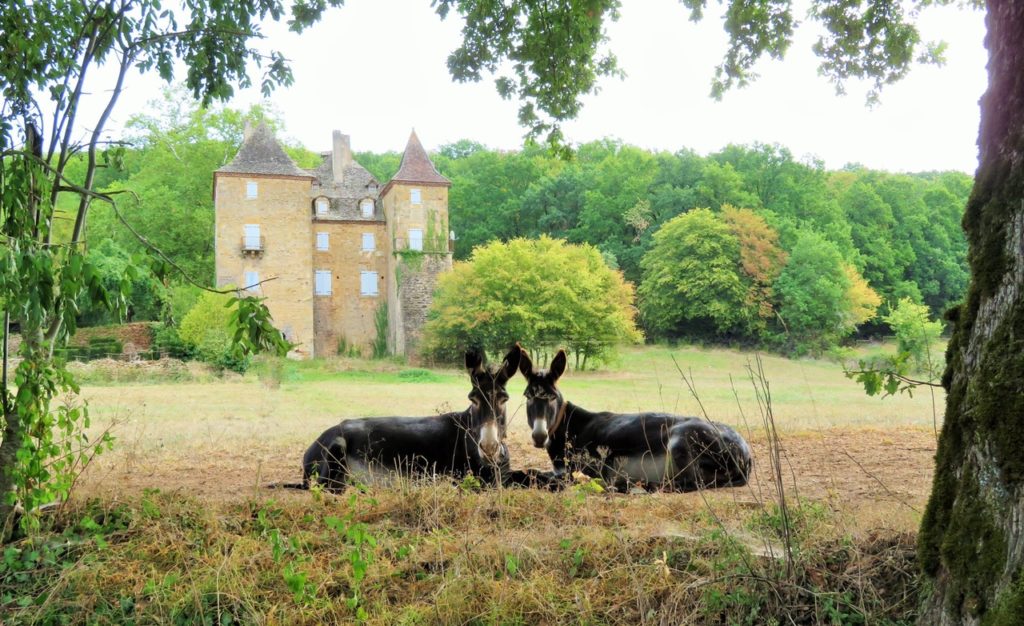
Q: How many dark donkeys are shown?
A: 2